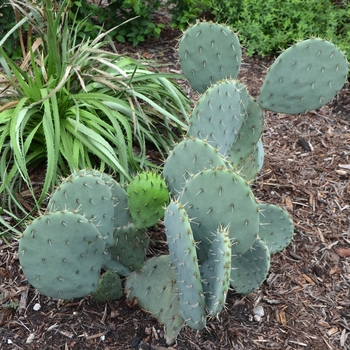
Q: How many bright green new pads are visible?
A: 1